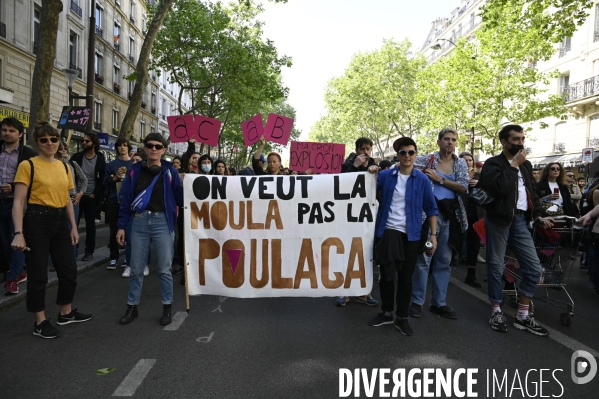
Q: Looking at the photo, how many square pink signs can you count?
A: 4